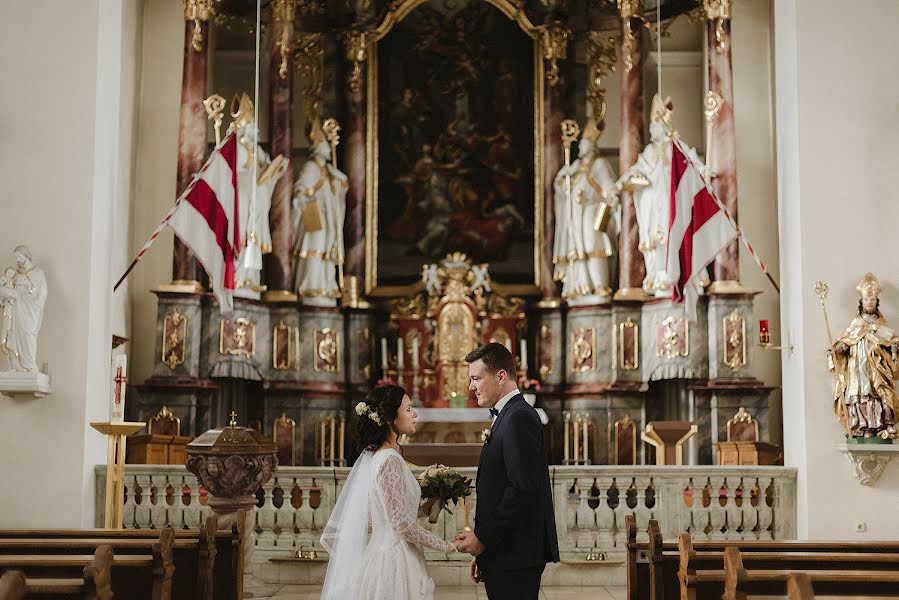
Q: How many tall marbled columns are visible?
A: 6